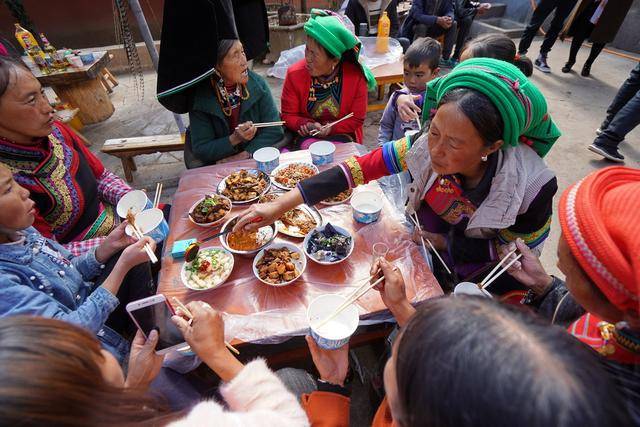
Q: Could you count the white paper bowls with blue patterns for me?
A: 7